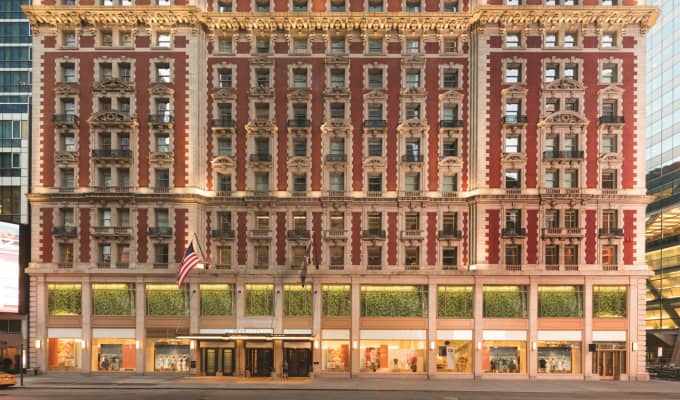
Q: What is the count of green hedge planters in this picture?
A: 12